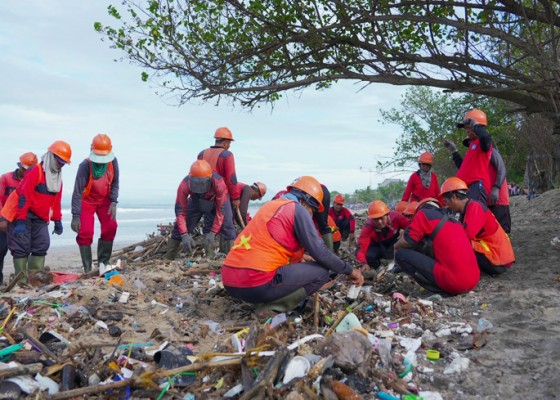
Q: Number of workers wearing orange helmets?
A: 15